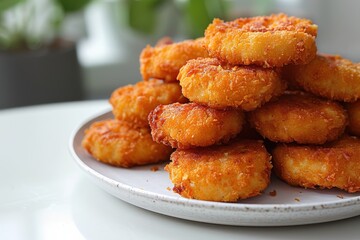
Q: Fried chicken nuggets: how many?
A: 11